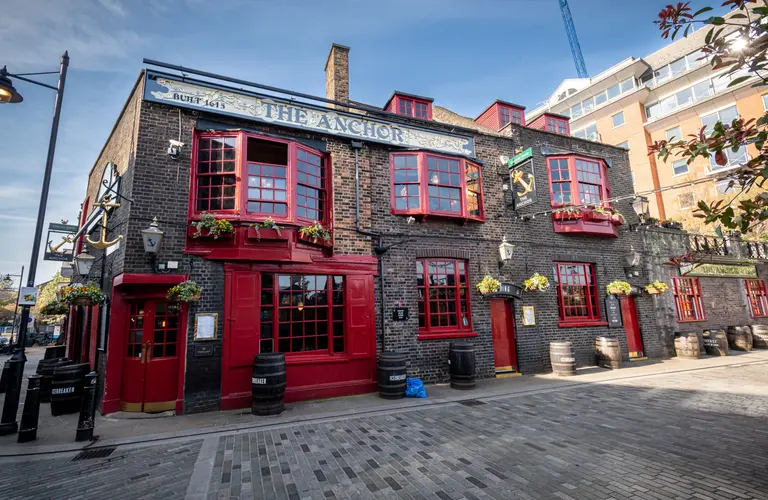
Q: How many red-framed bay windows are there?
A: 3